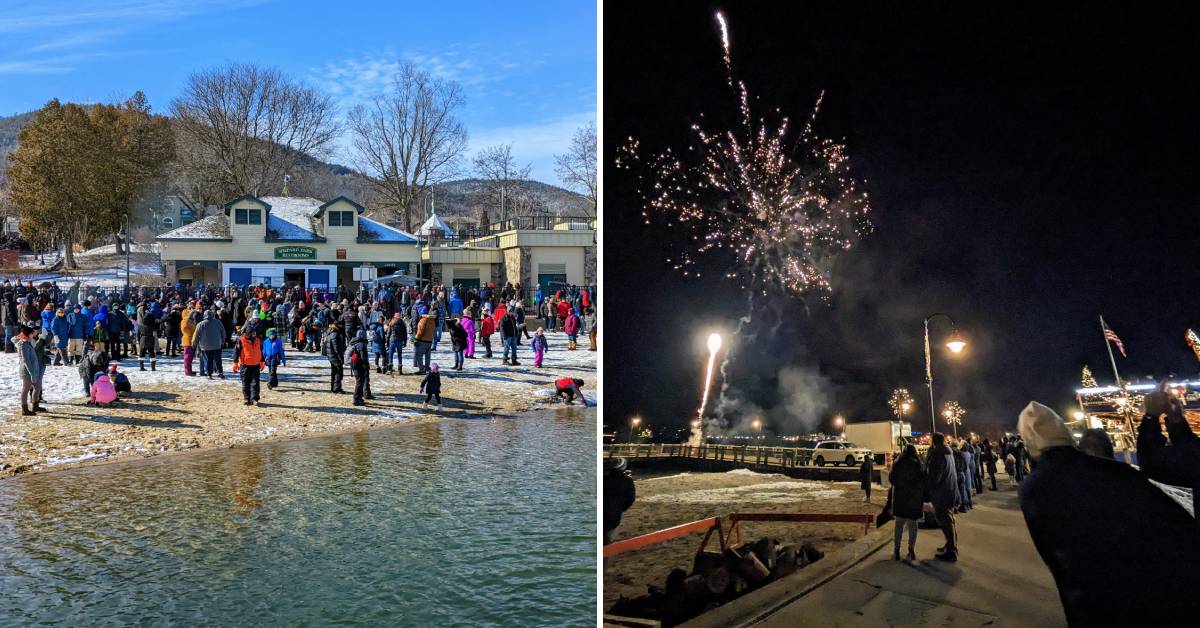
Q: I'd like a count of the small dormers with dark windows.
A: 2